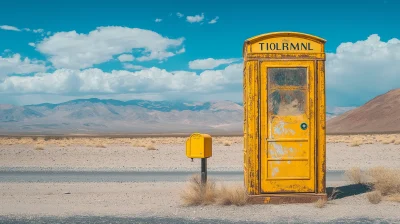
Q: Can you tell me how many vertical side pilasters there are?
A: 2